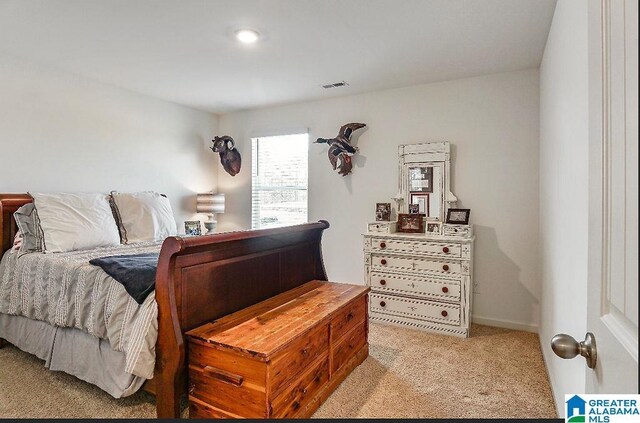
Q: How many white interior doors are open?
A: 1